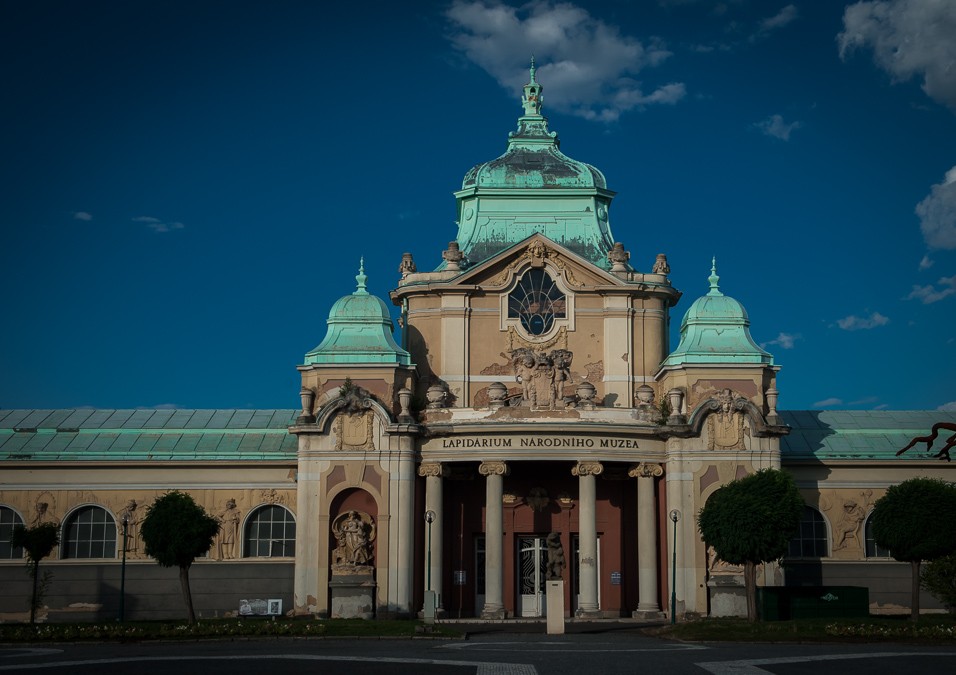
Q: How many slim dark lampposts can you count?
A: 3